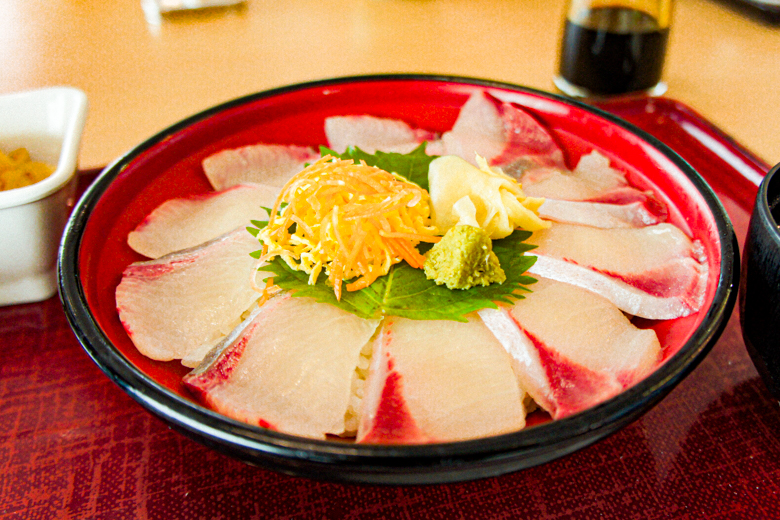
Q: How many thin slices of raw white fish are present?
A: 10